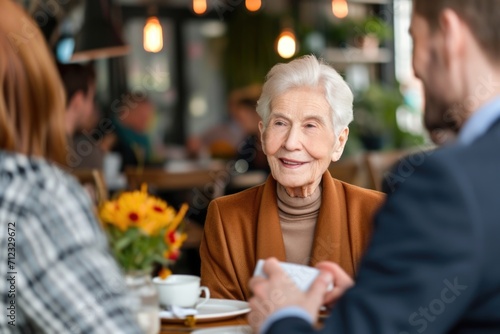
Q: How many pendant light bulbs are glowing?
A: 5